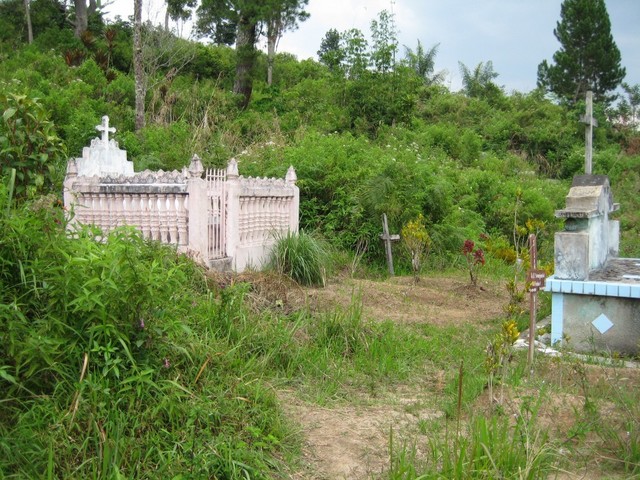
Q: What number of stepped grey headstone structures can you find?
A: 1